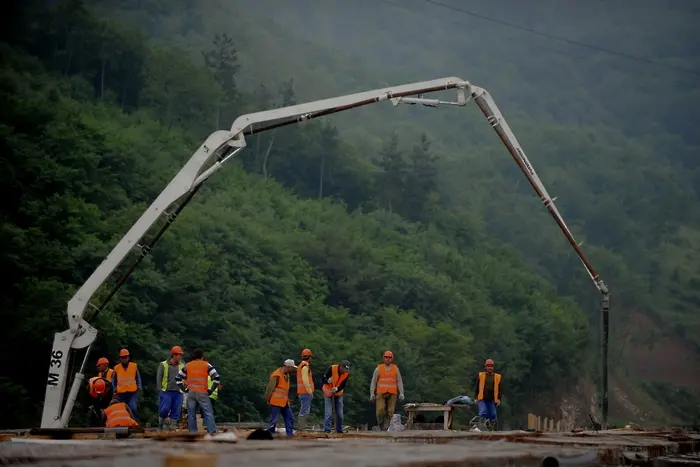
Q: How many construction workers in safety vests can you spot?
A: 12